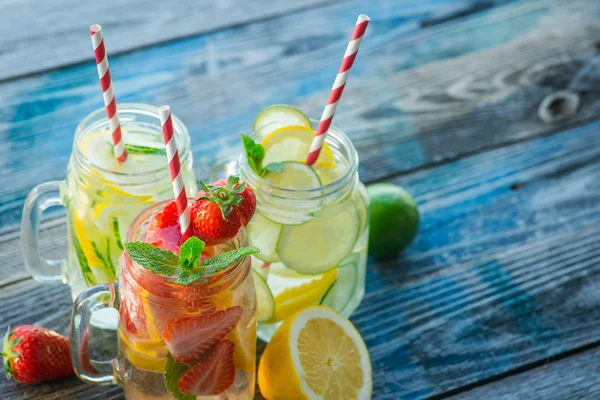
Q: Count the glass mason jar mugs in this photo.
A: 3